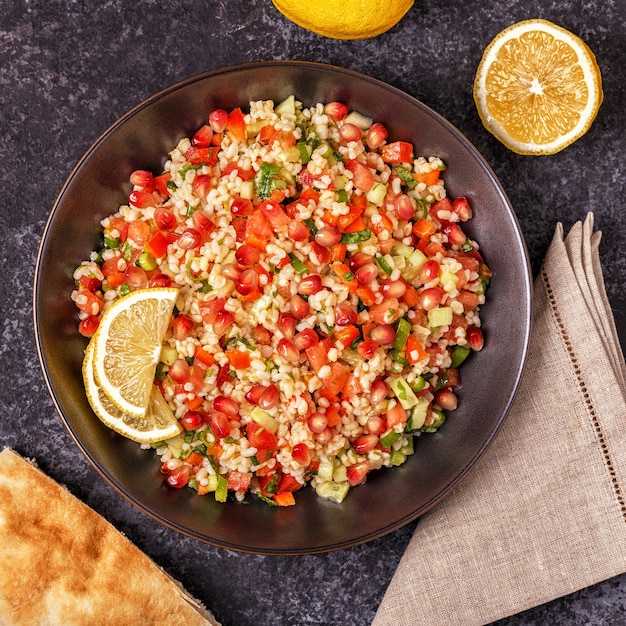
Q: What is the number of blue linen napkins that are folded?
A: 0